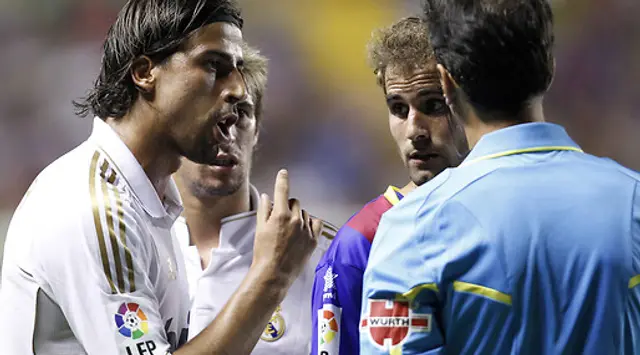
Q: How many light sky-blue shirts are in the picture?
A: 1